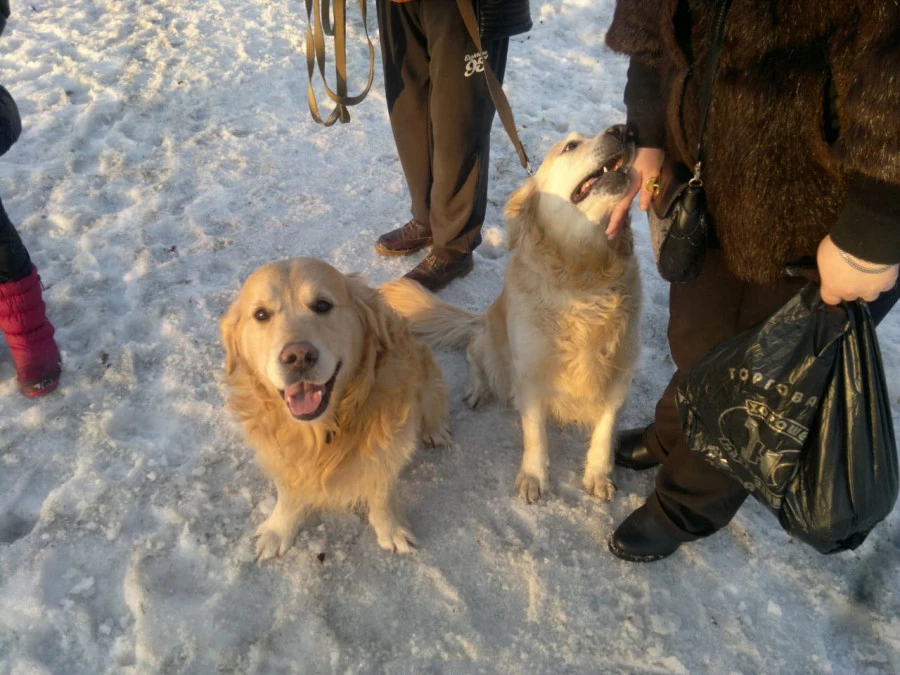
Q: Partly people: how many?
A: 3